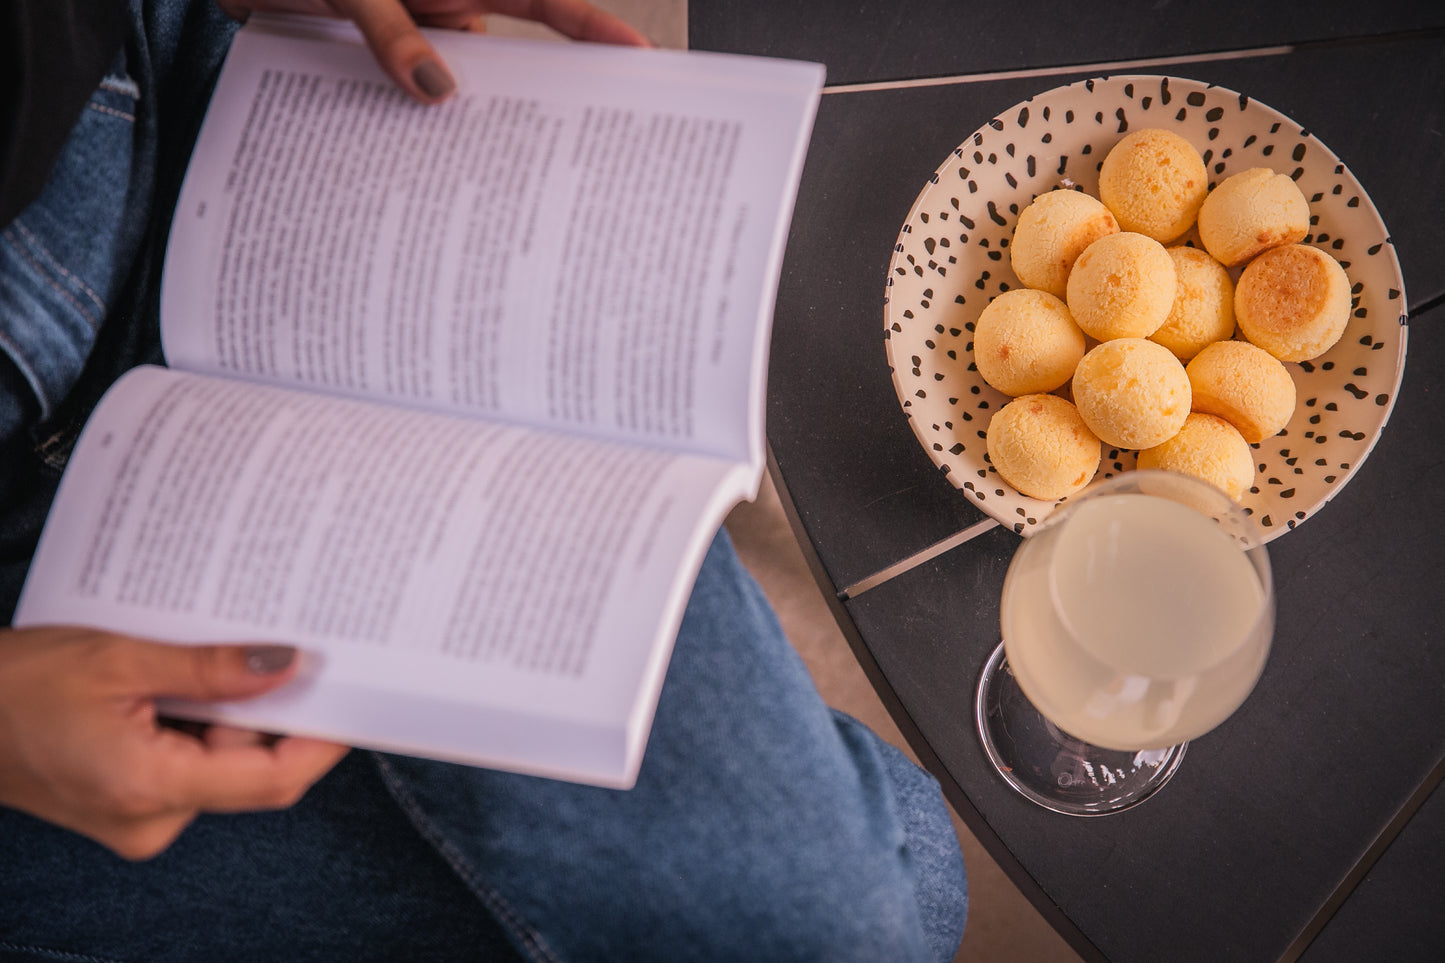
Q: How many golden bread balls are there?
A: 11